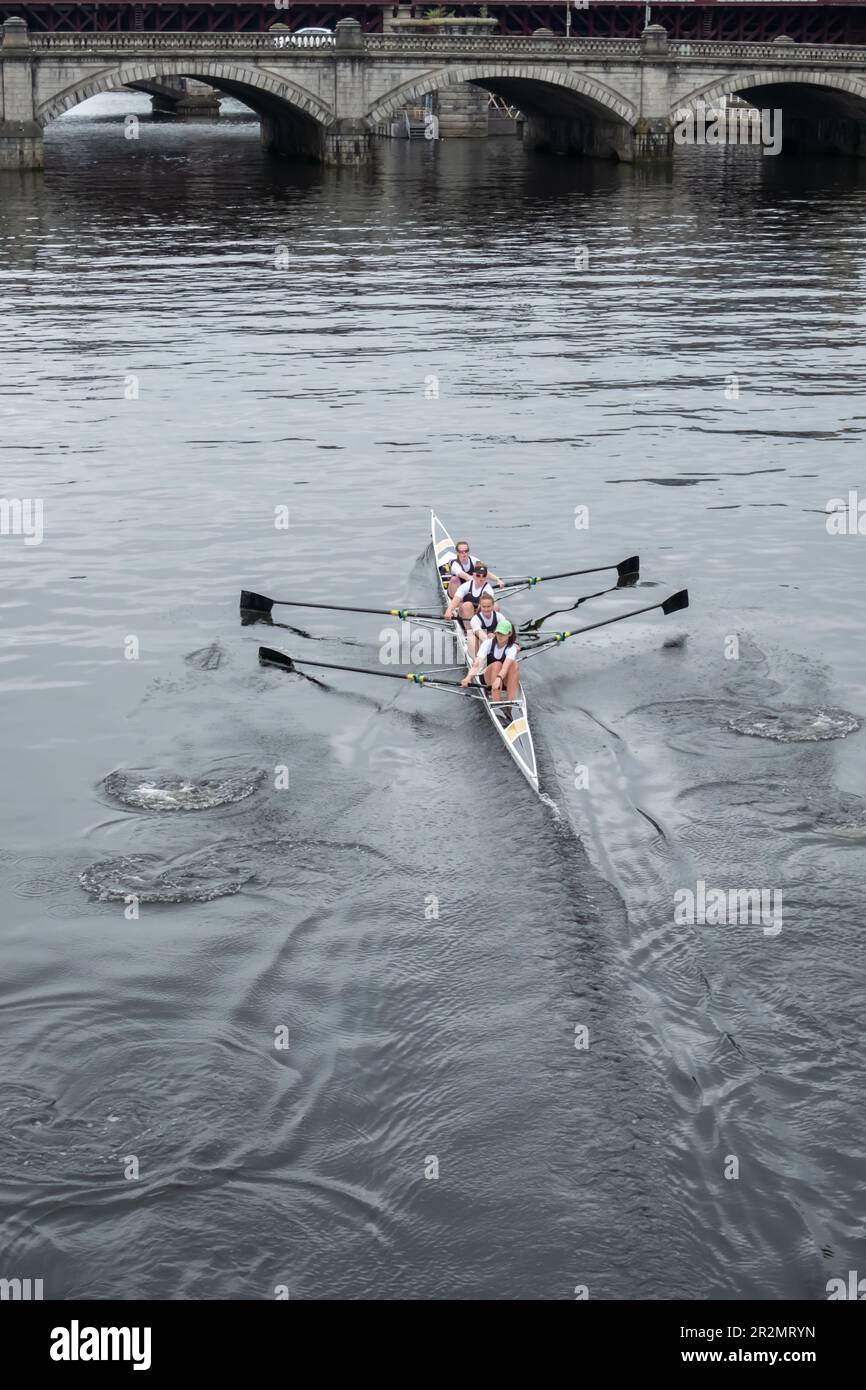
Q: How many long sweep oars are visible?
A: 4